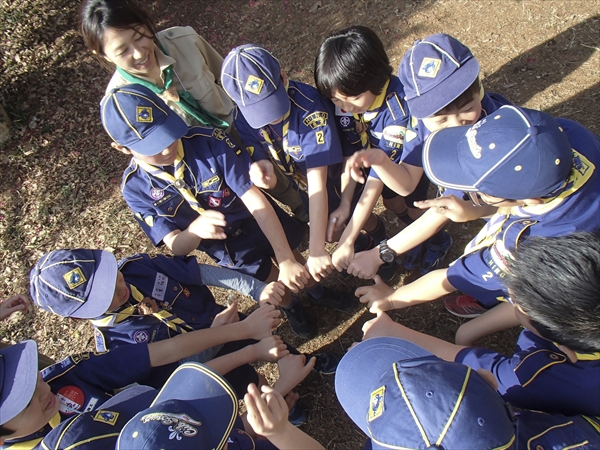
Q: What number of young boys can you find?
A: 11